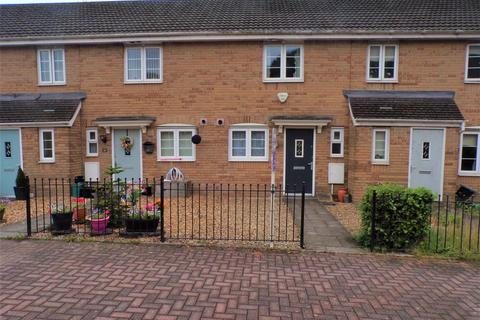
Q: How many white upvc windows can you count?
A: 12